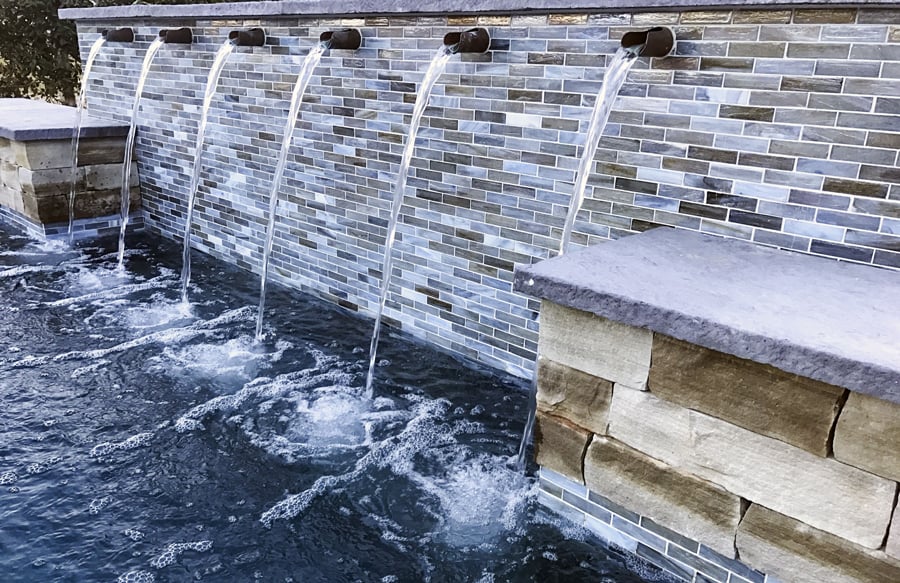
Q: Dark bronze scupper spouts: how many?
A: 6